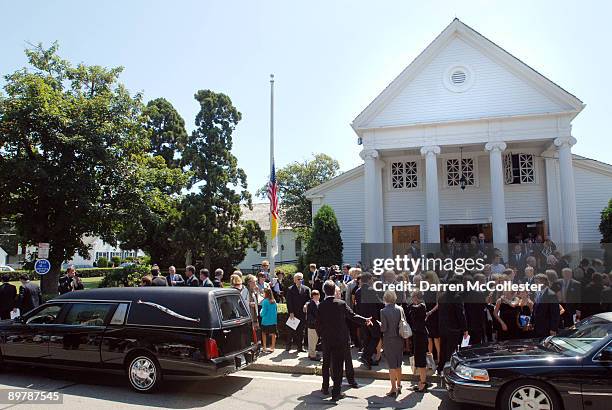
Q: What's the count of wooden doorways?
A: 3